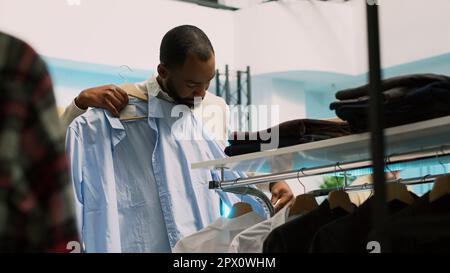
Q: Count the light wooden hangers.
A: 6